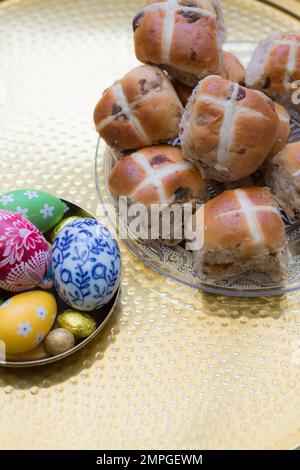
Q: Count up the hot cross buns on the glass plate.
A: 9